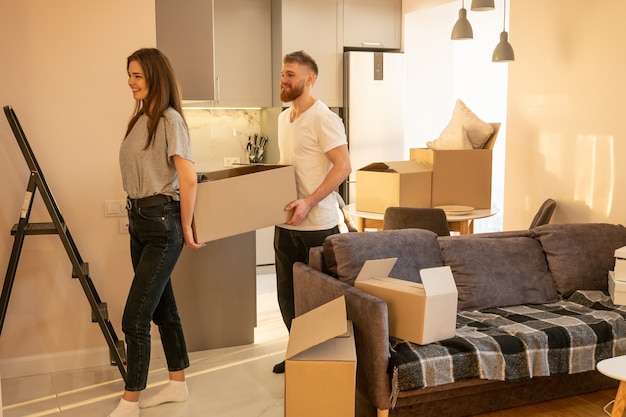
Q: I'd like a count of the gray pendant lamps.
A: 3